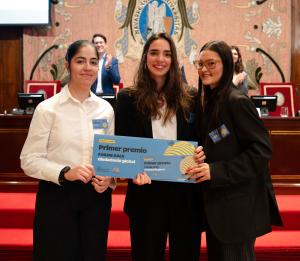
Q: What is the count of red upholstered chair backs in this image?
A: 3